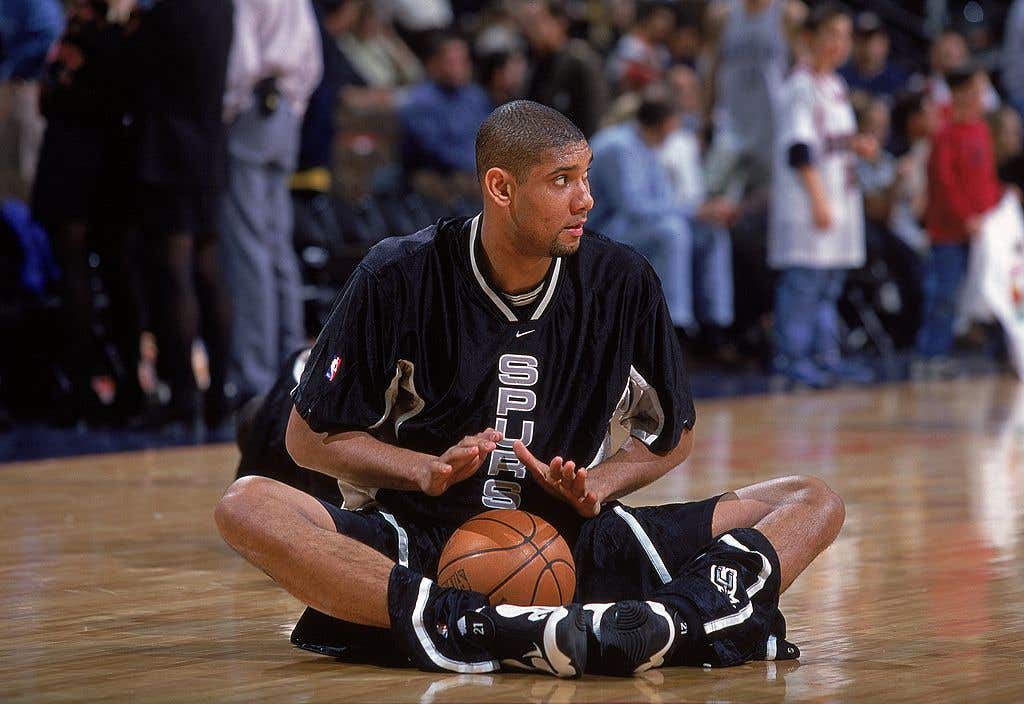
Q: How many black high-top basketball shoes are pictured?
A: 2